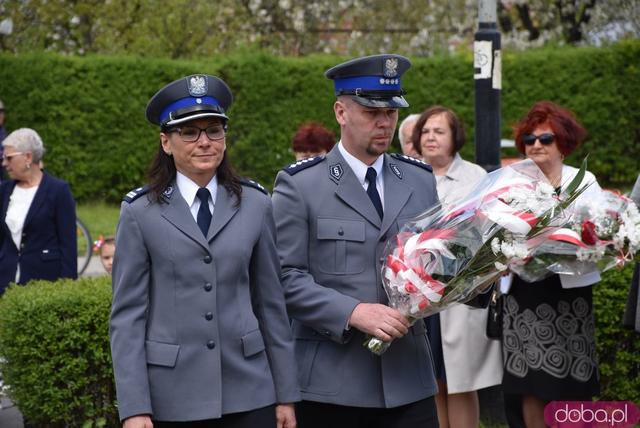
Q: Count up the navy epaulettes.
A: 4